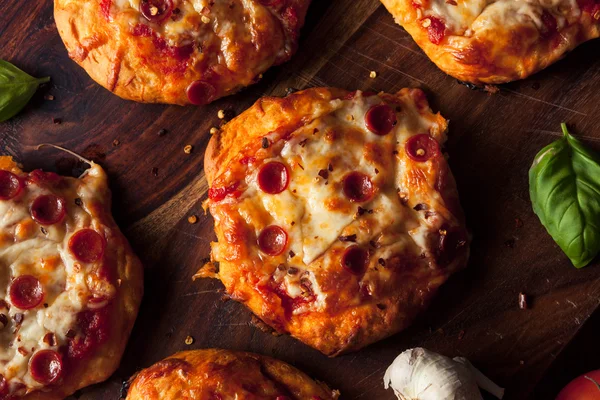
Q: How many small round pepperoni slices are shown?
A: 13